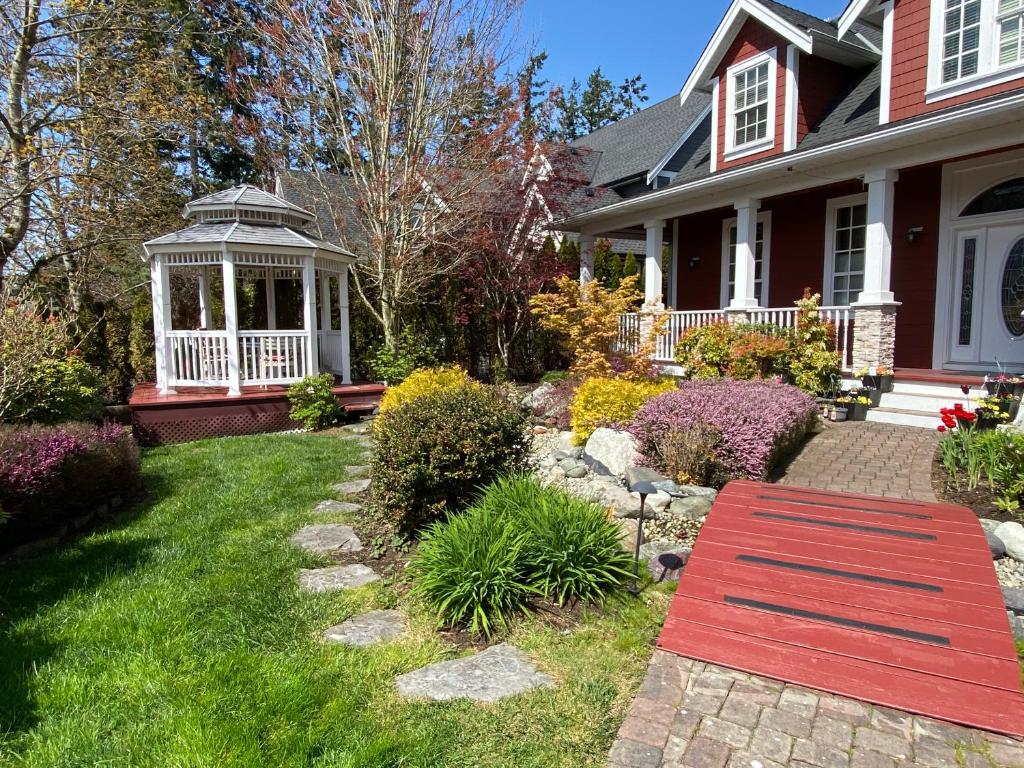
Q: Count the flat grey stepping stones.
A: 11